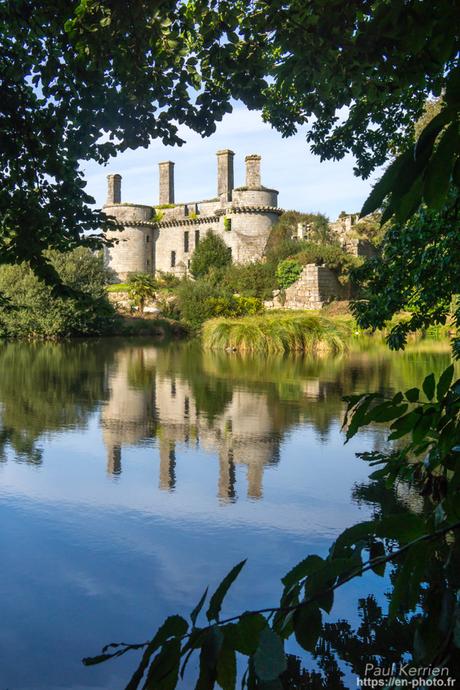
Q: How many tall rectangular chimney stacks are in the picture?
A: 4